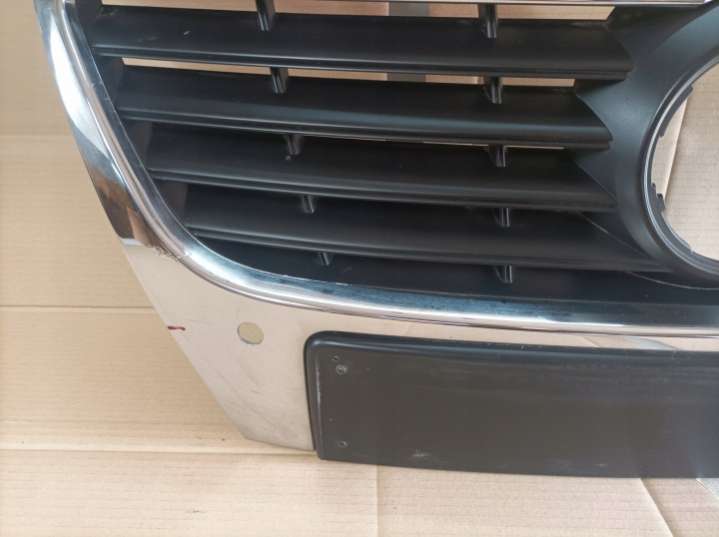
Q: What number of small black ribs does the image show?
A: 10